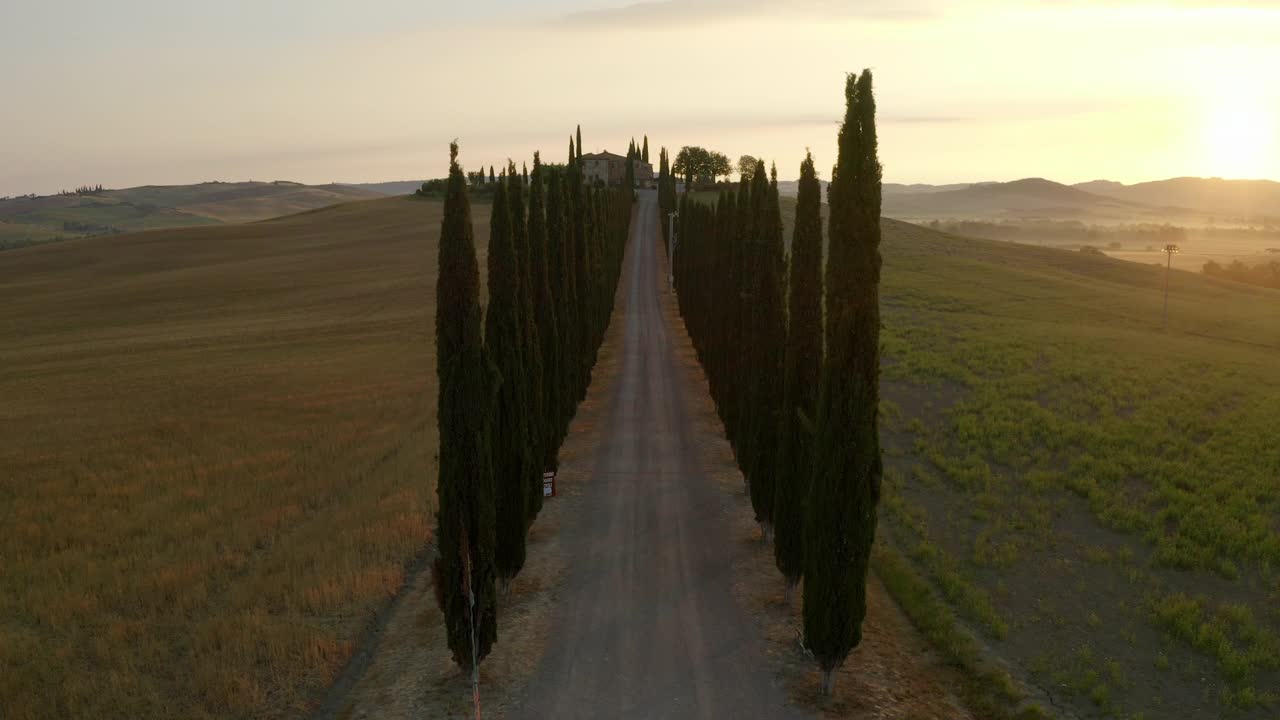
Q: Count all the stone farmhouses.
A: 1